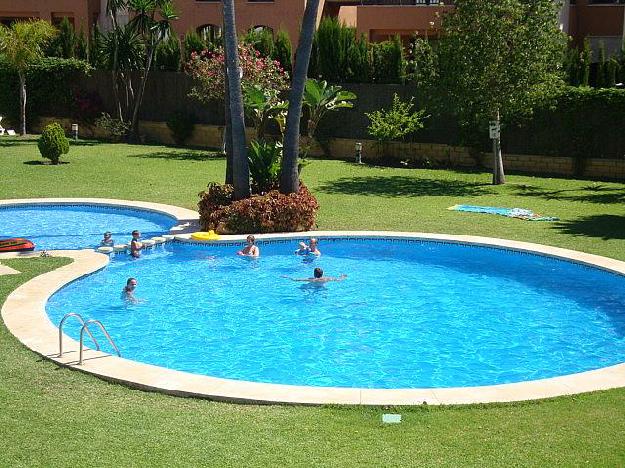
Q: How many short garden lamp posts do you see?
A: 2